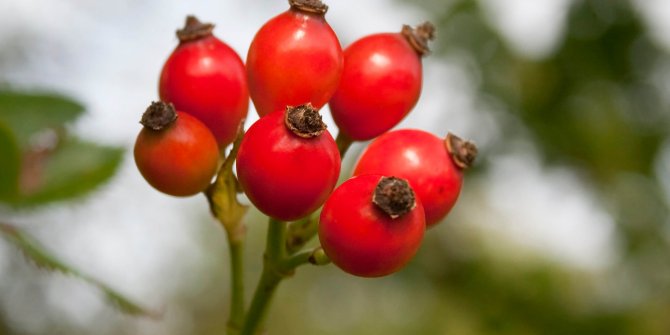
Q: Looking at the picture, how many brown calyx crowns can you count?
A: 7